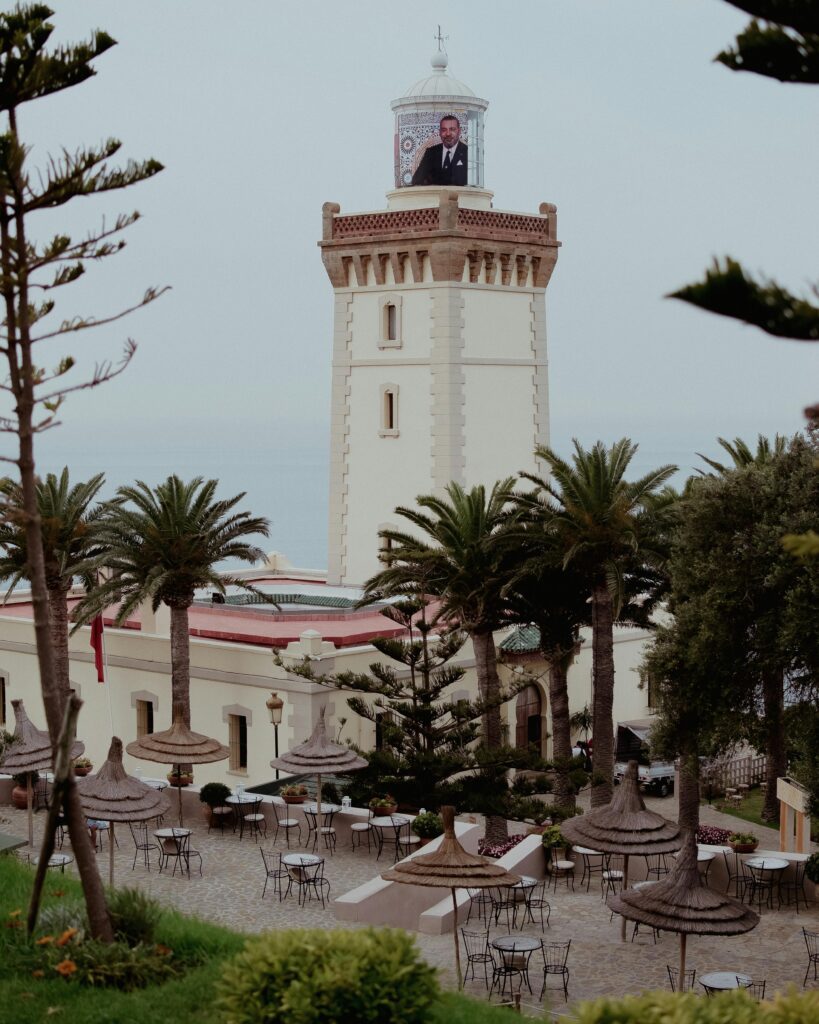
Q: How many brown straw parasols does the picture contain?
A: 7